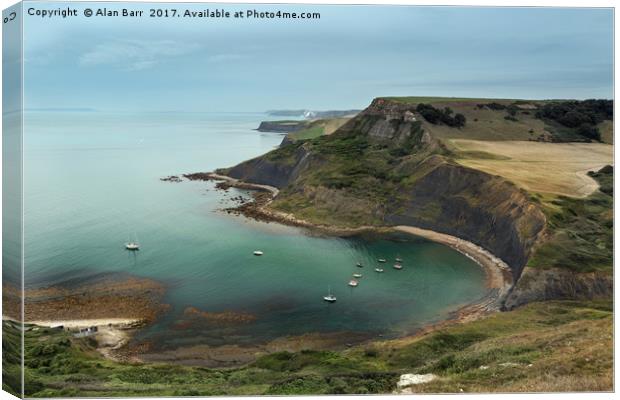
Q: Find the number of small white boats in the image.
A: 10